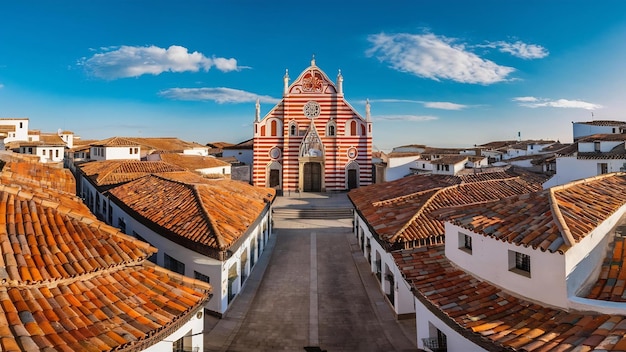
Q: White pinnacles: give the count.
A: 5